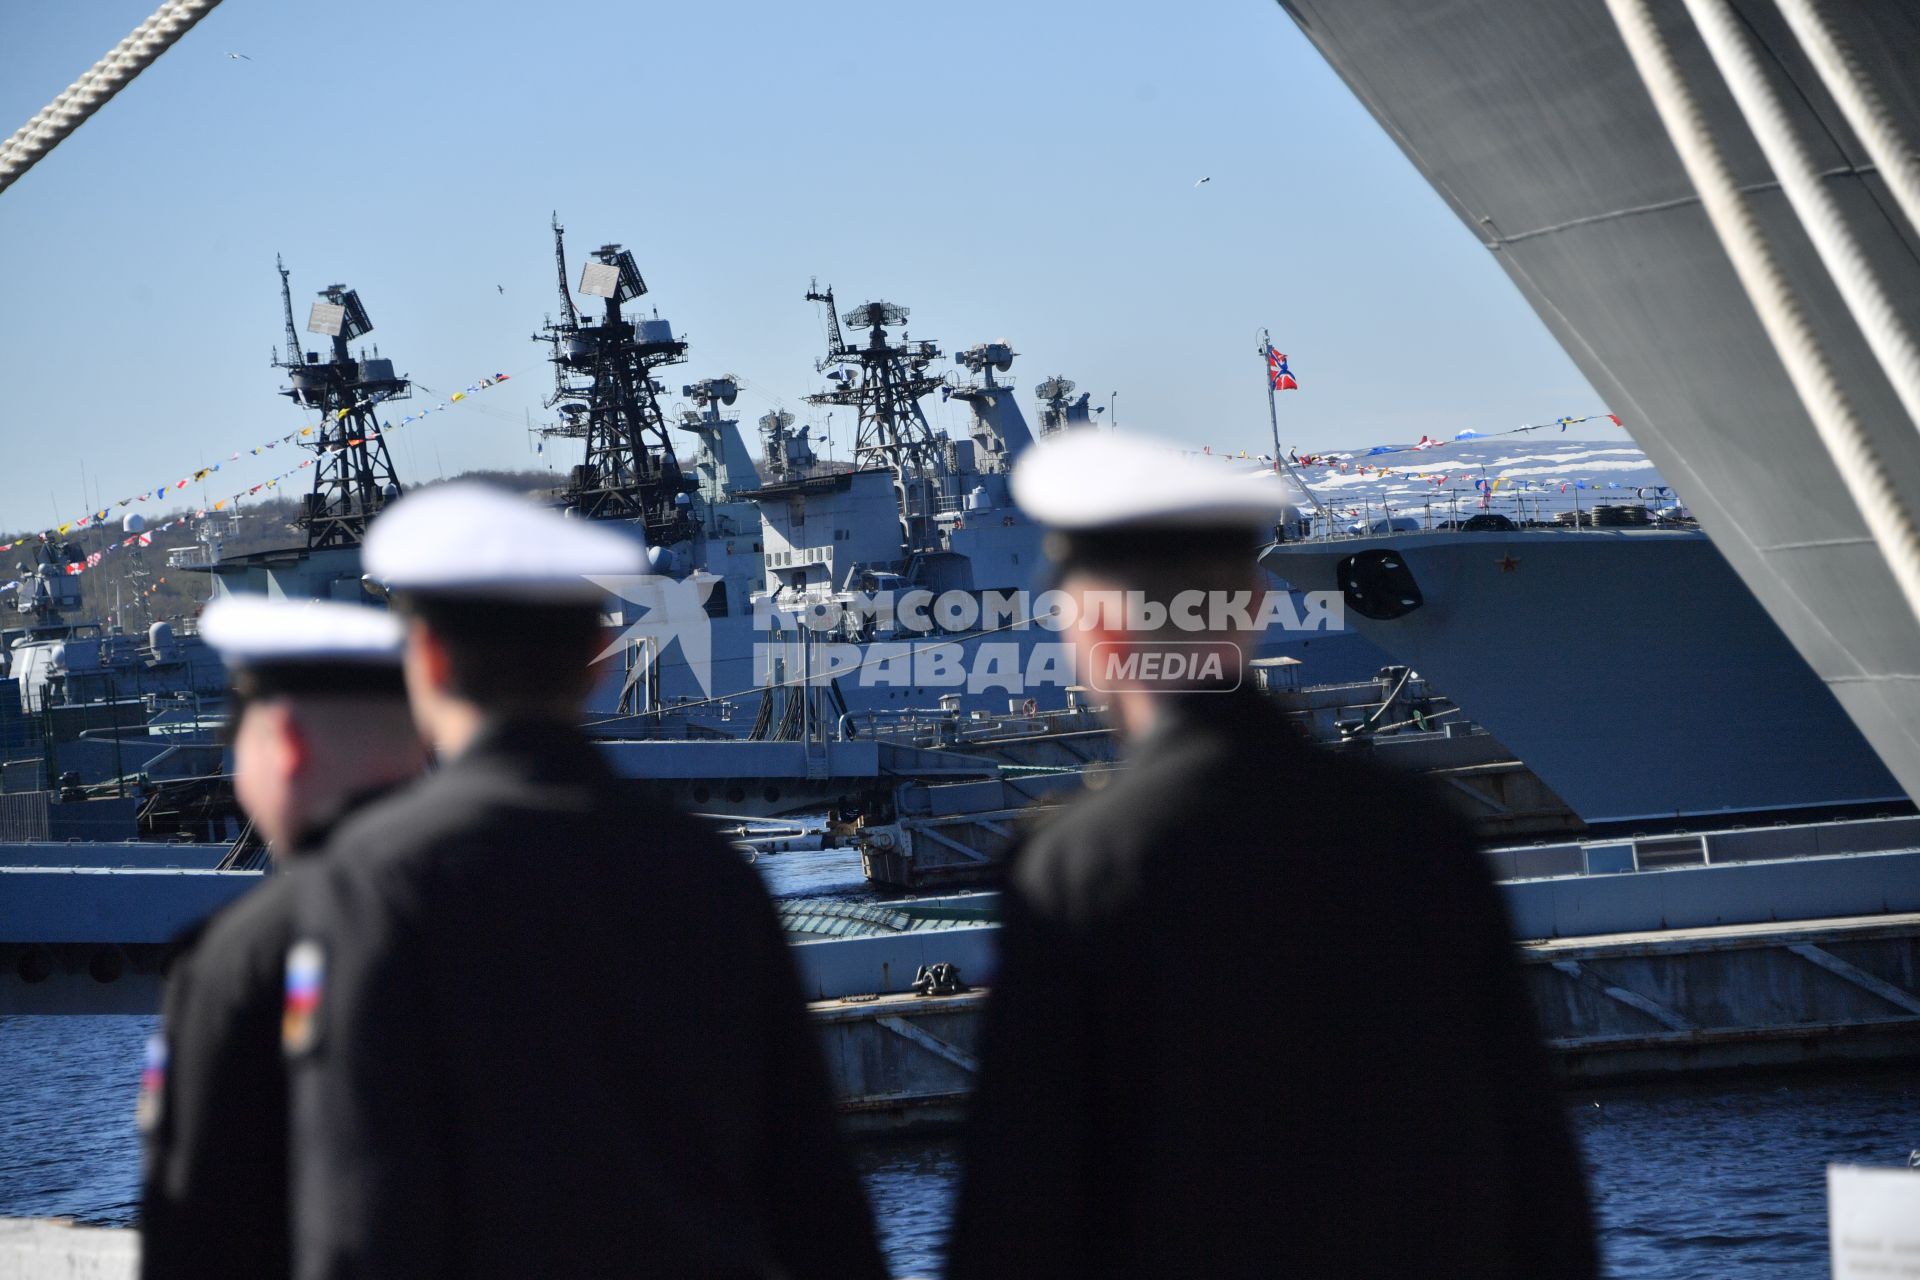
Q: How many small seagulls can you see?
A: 3